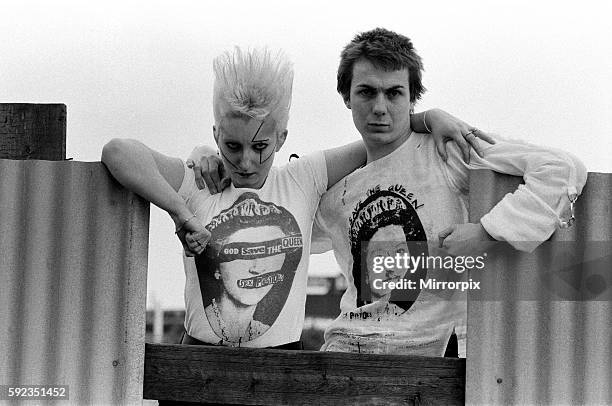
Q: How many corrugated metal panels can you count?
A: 2